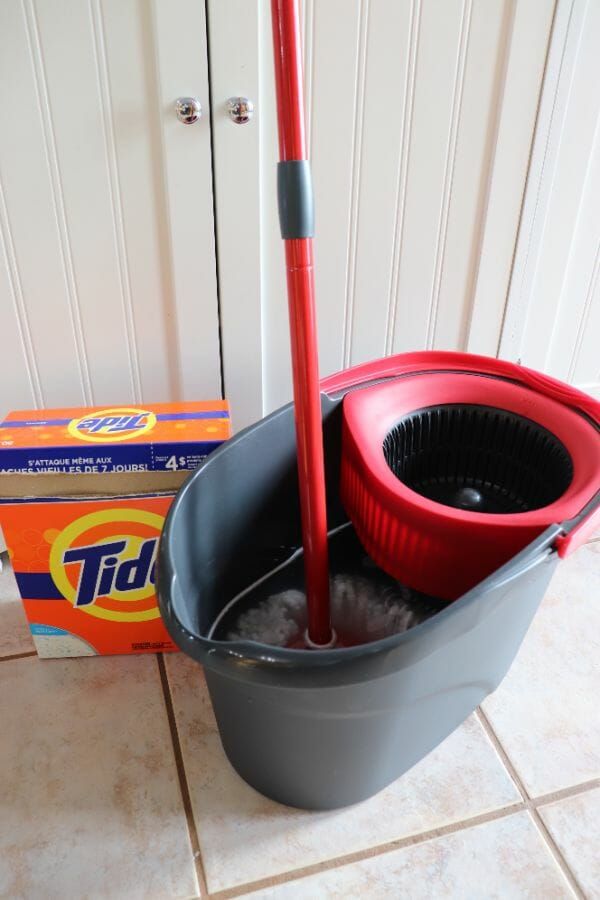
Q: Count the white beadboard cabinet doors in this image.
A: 2